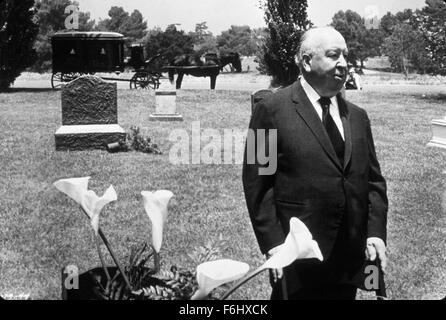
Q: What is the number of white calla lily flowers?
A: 5